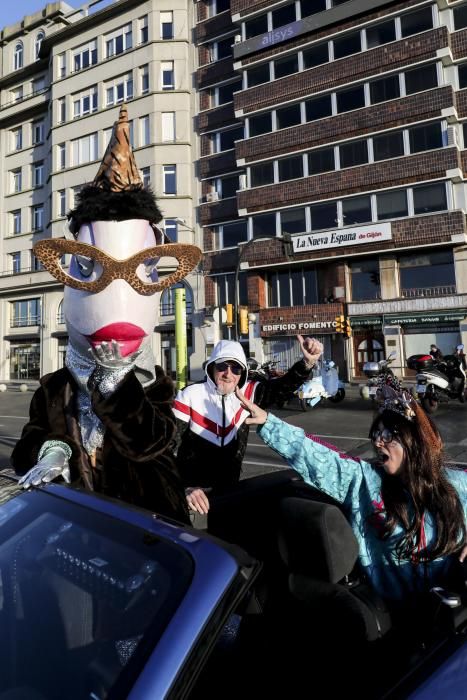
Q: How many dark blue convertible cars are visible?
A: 1